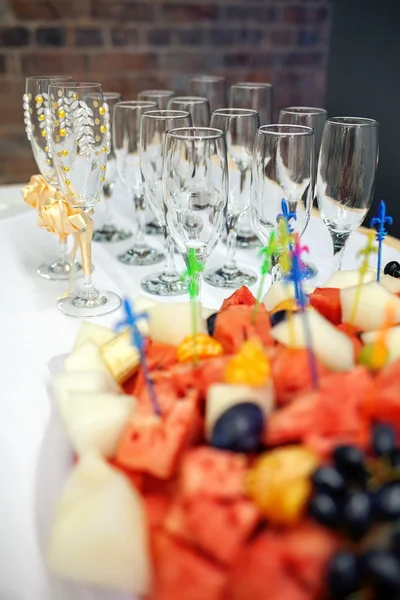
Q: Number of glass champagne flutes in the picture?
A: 14